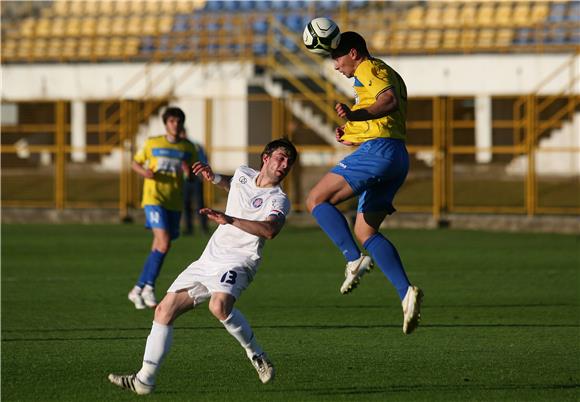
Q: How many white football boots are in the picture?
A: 6